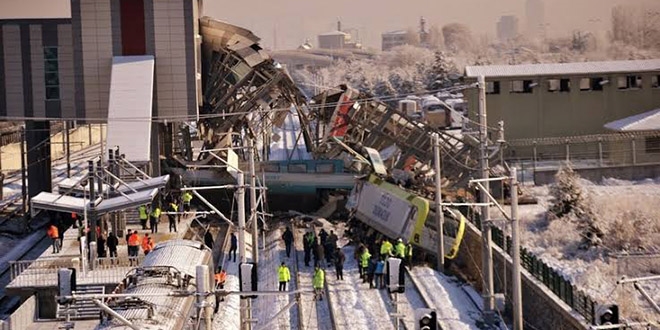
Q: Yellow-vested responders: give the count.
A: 10